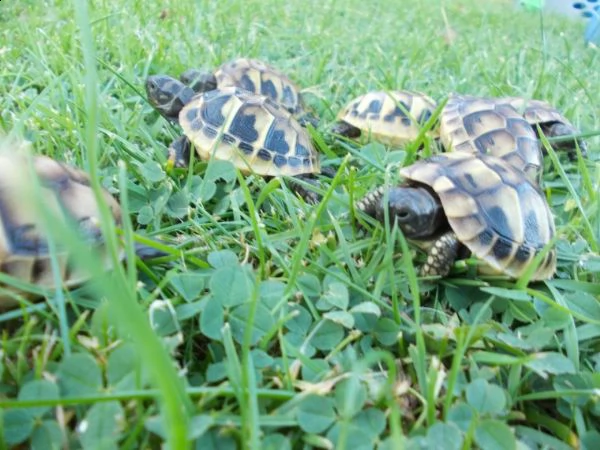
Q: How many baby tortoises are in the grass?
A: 7